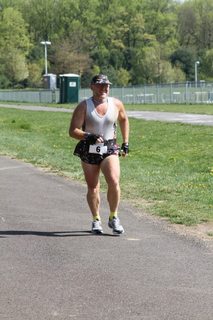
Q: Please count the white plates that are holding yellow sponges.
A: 0